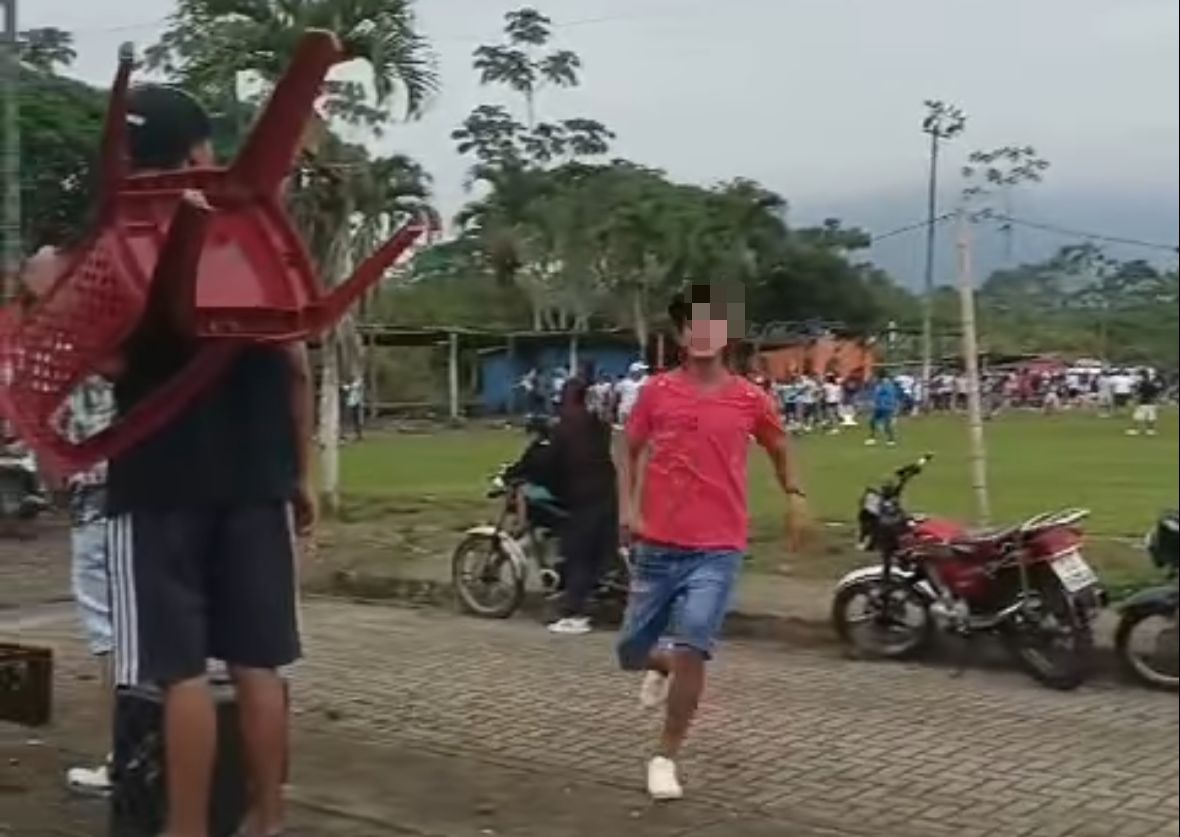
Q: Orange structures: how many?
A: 1